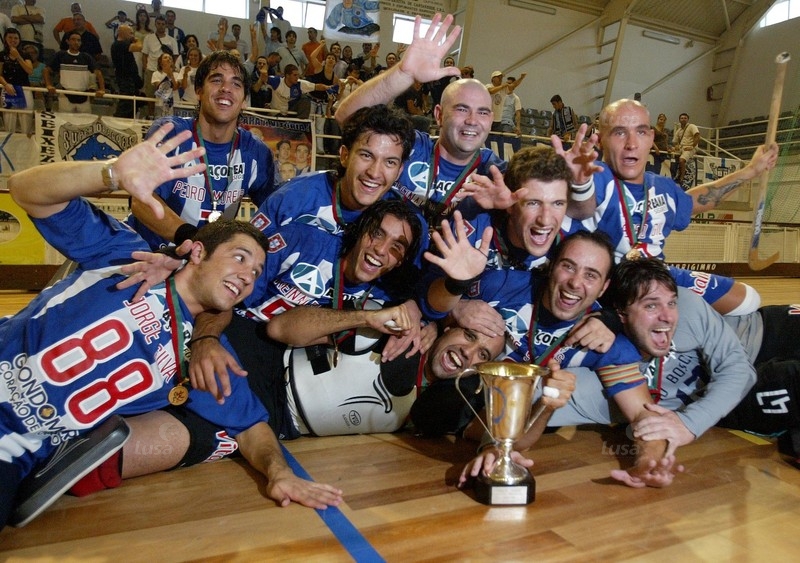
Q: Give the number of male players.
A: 10